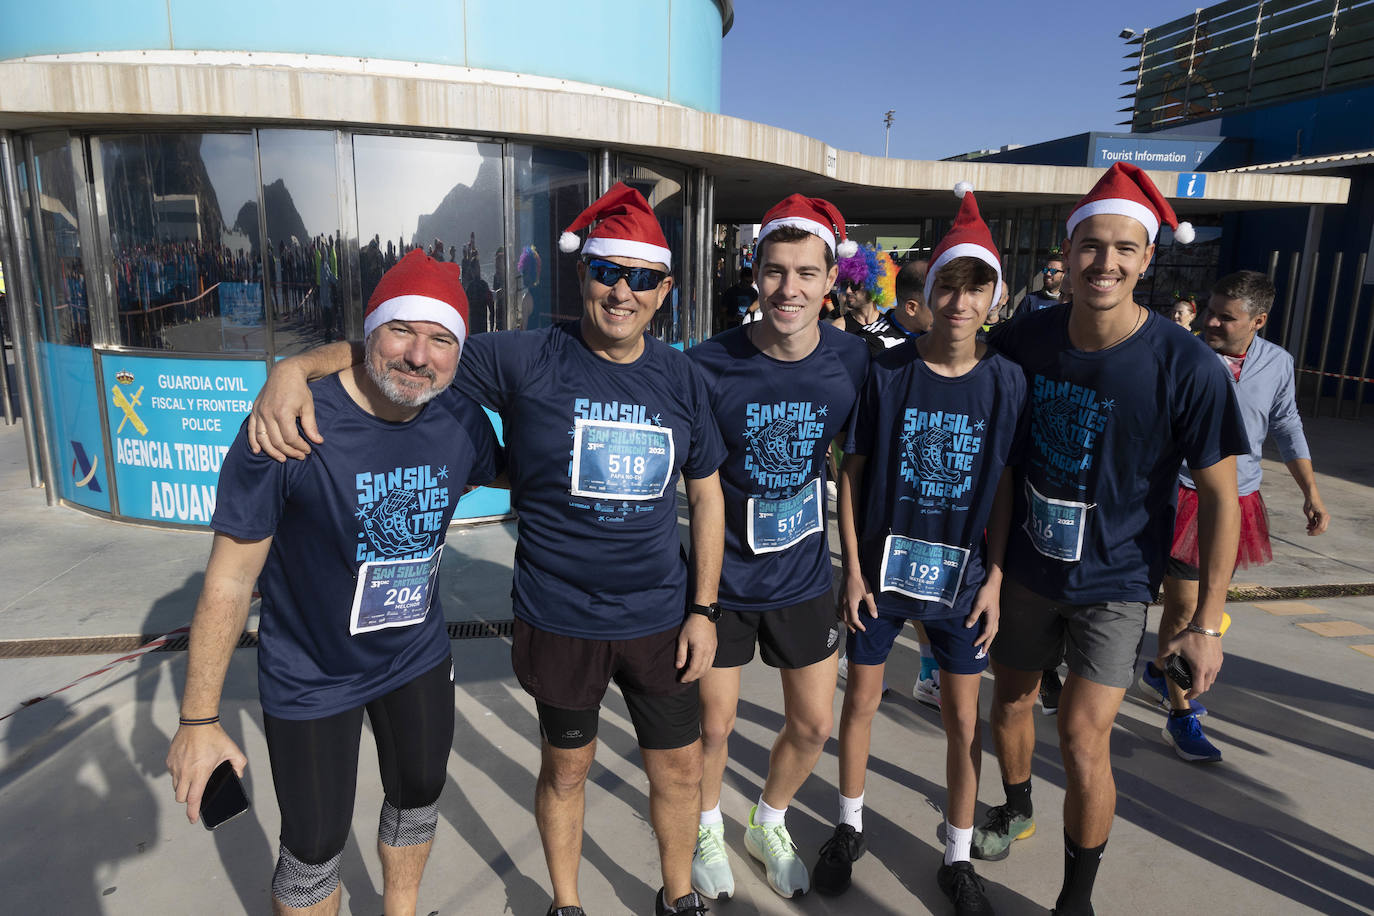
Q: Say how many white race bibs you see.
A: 5